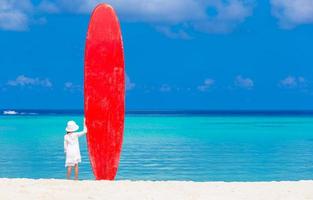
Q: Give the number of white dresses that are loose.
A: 1